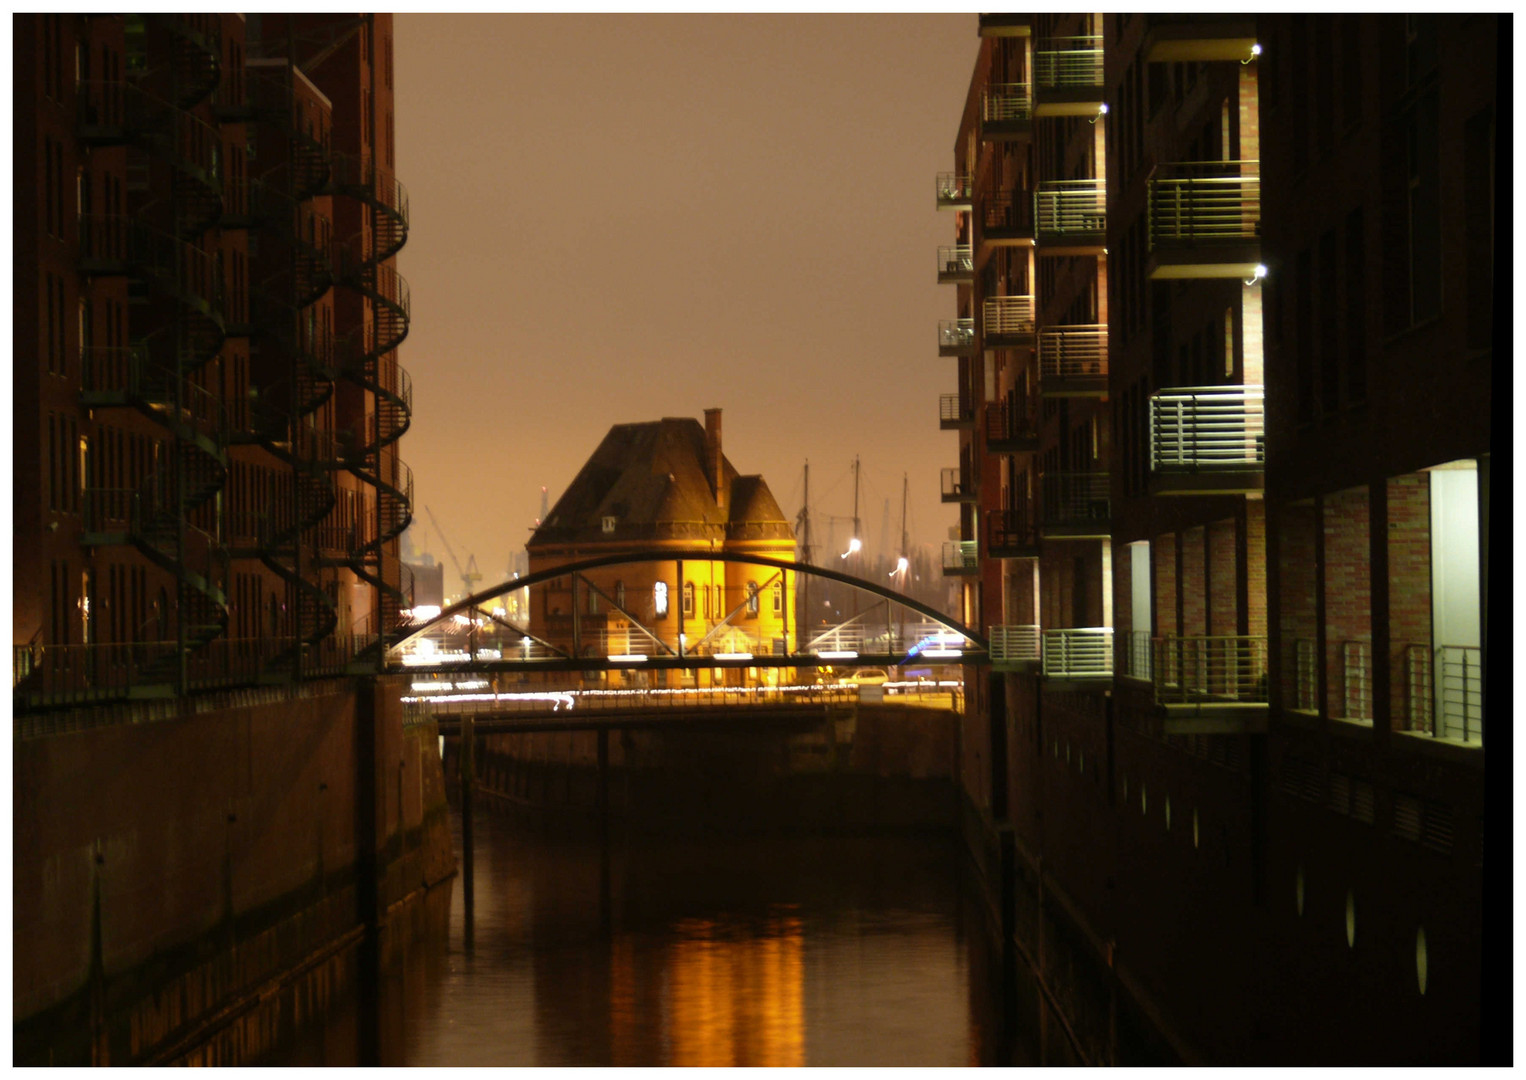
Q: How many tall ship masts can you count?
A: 3